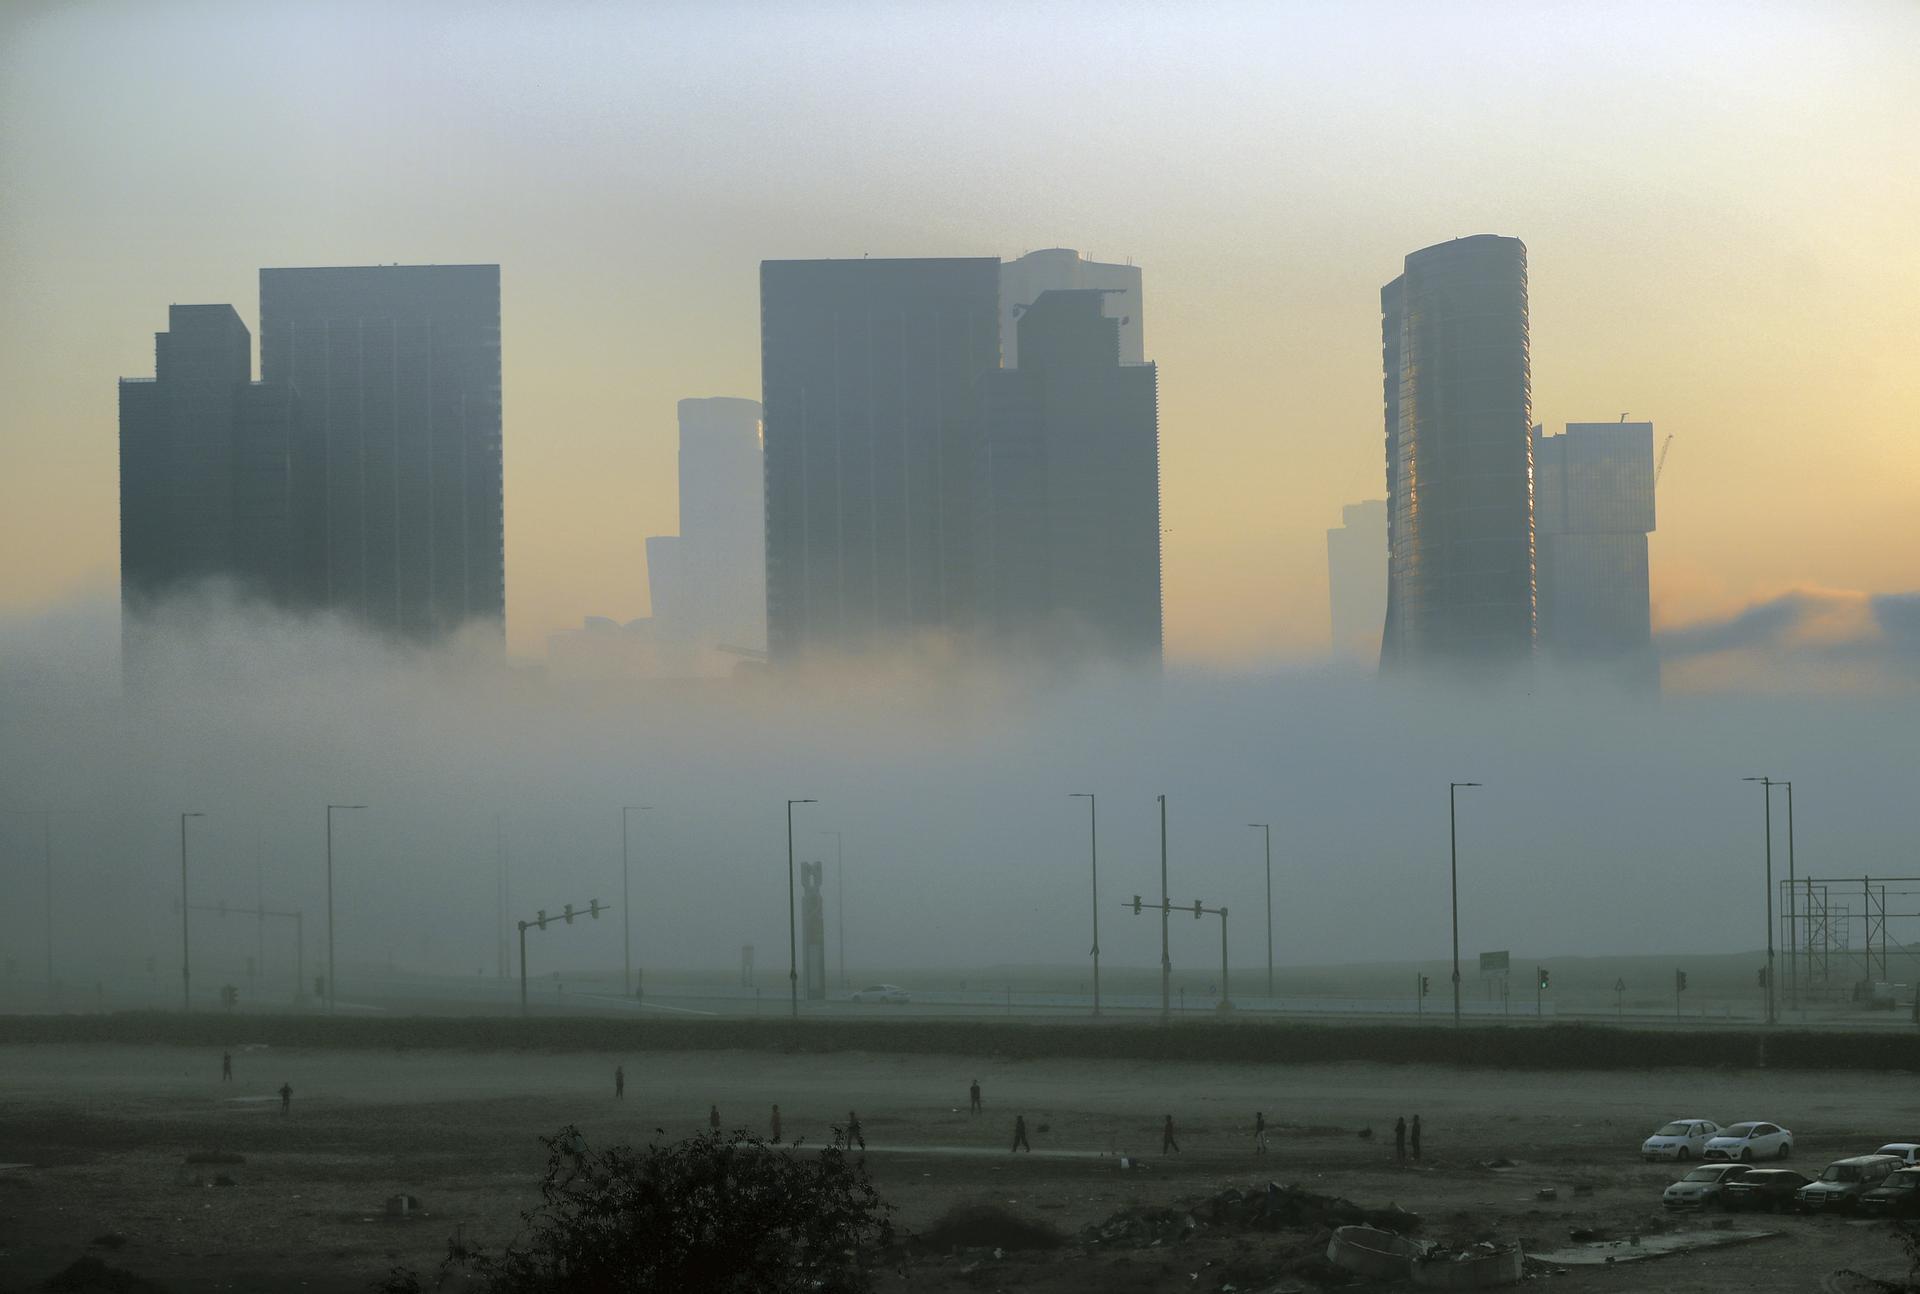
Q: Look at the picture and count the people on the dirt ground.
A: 12